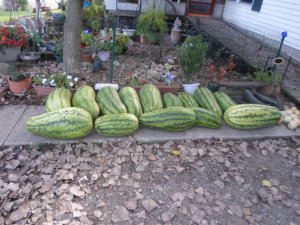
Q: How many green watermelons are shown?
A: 14